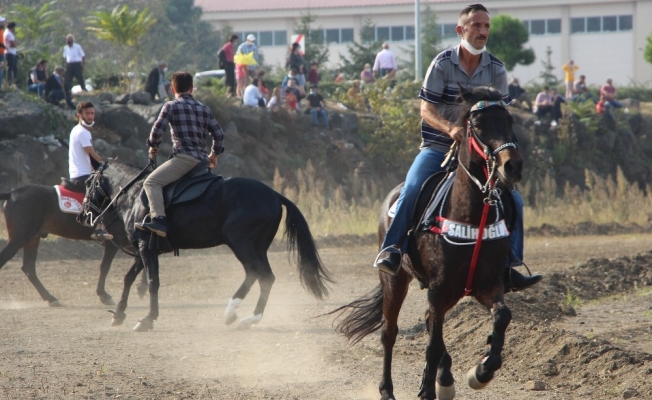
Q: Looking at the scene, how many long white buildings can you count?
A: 1